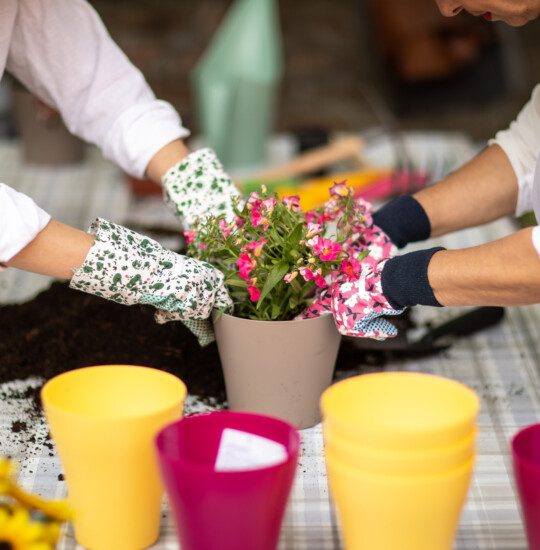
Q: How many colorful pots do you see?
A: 6